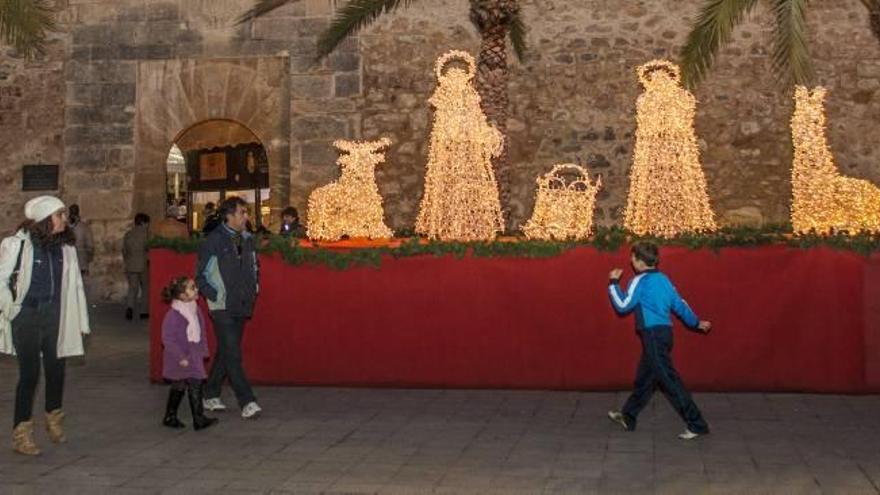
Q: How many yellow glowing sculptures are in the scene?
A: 5